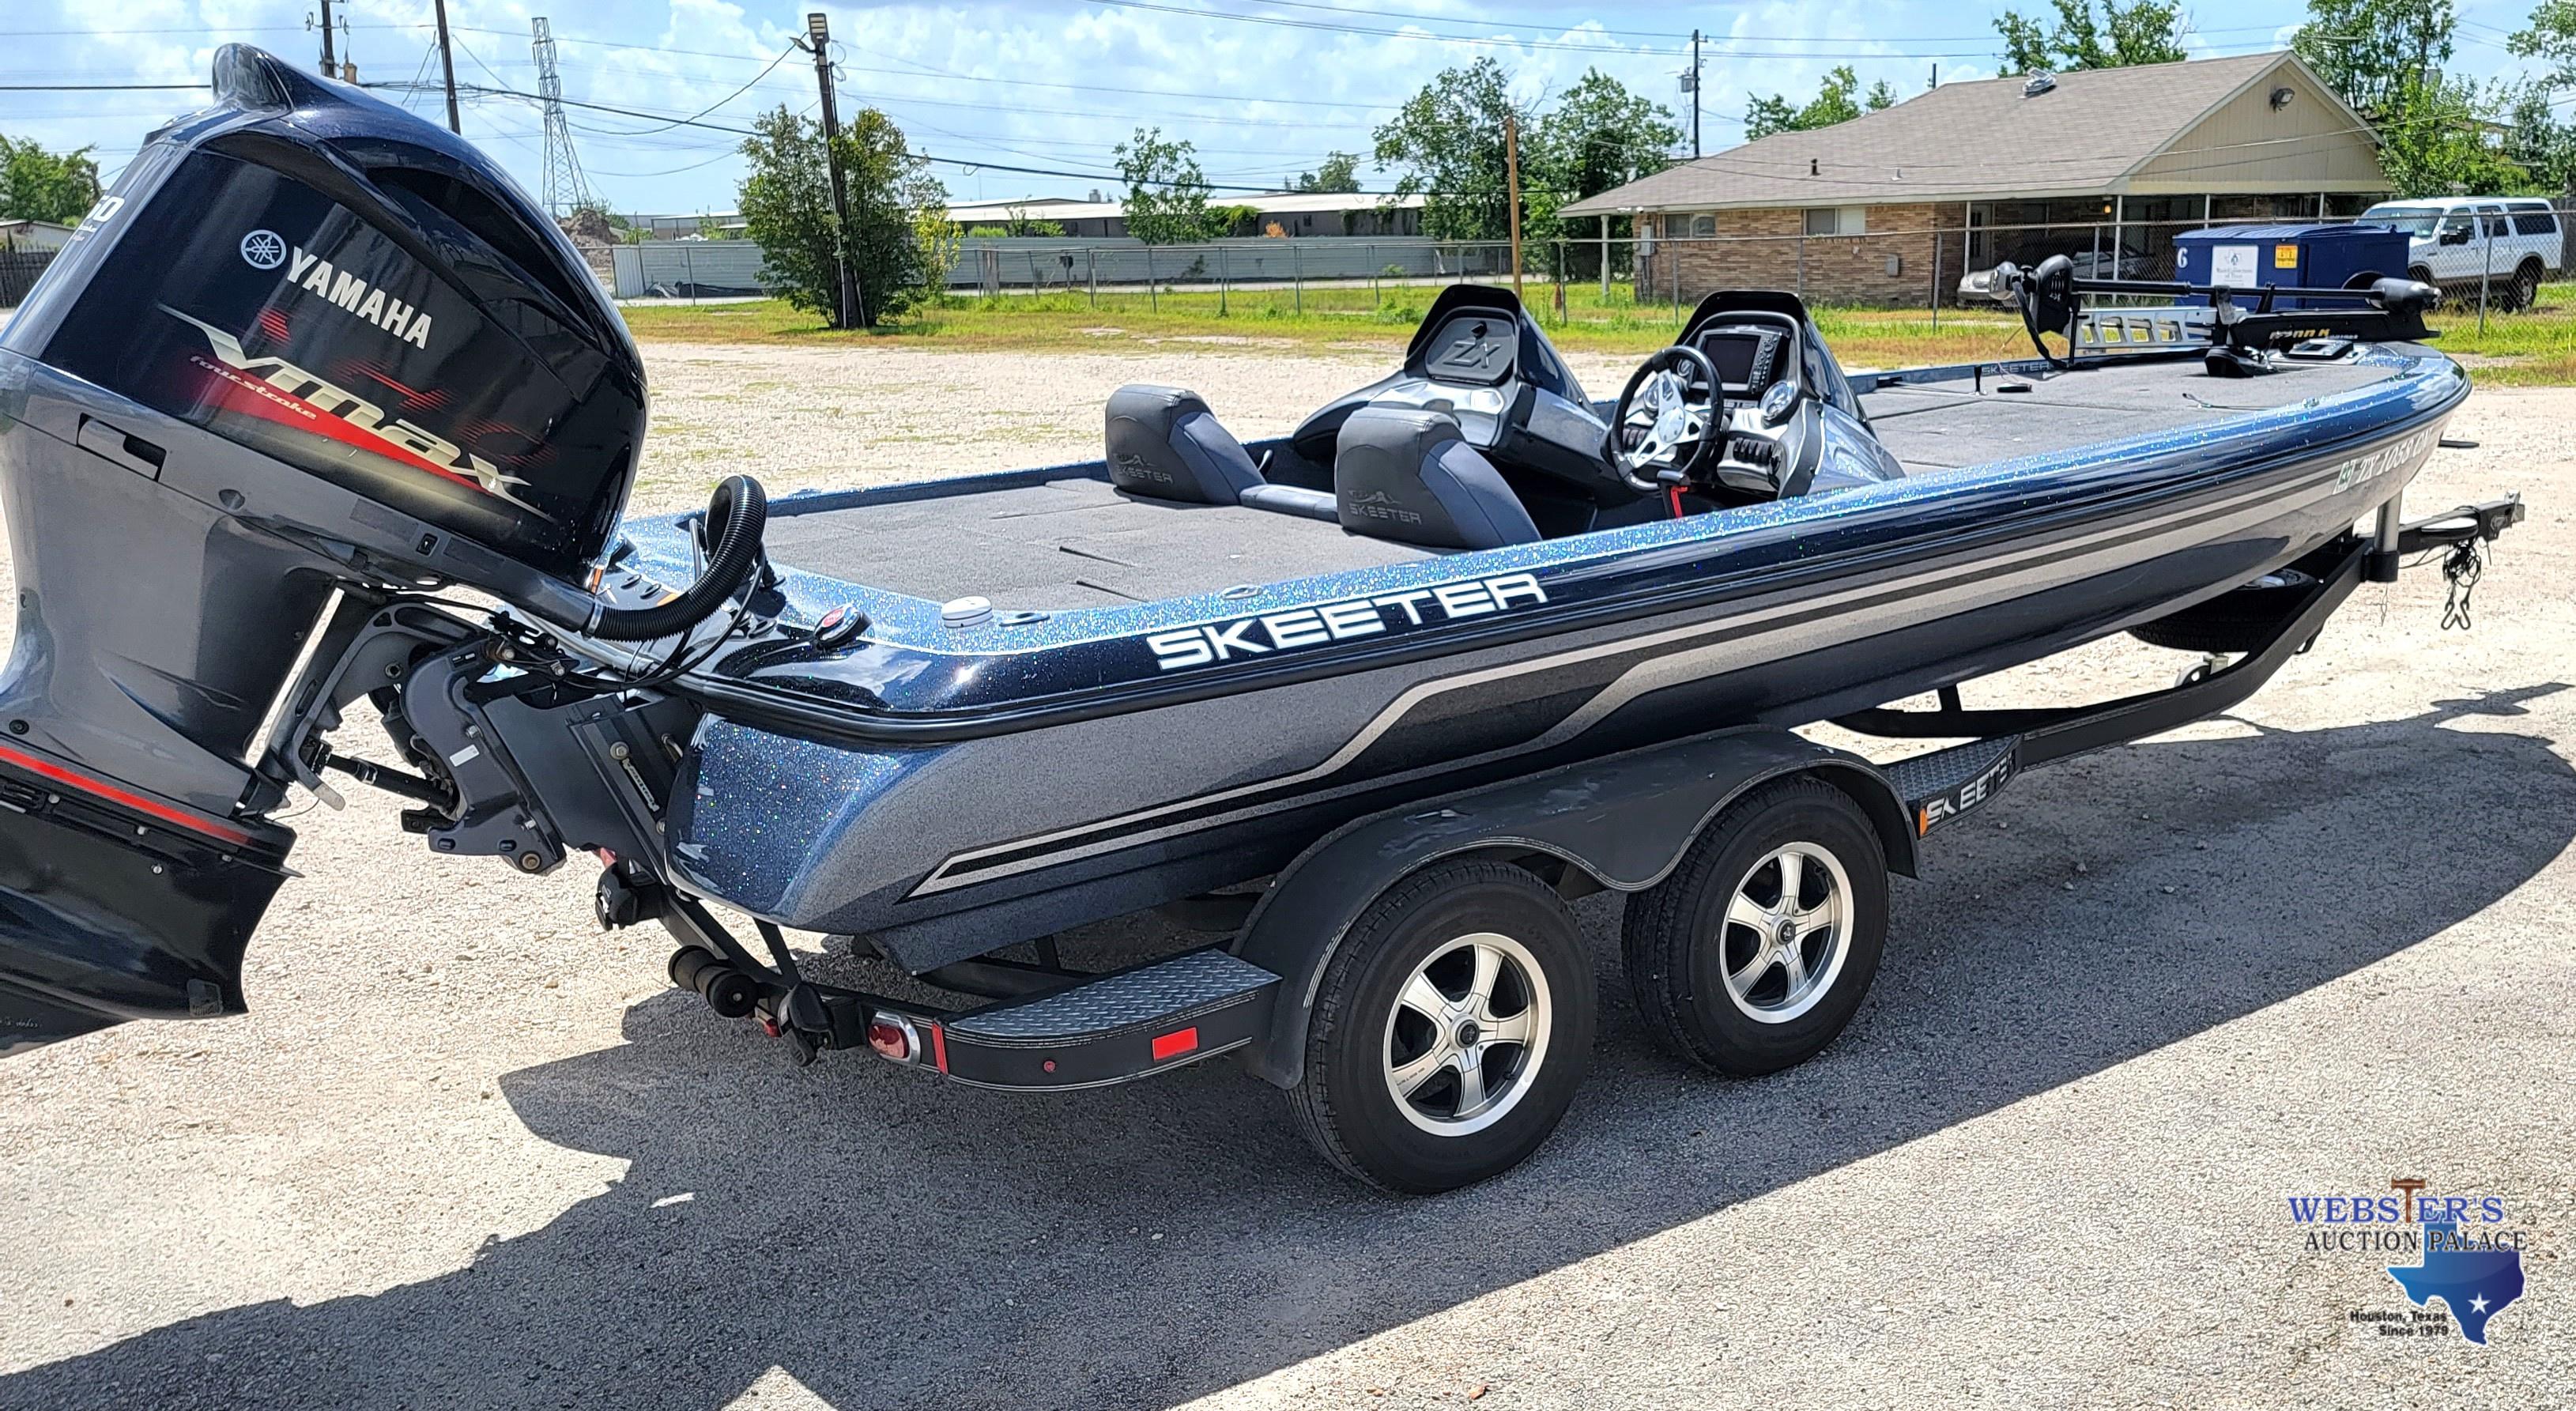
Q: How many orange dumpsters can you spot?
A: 0